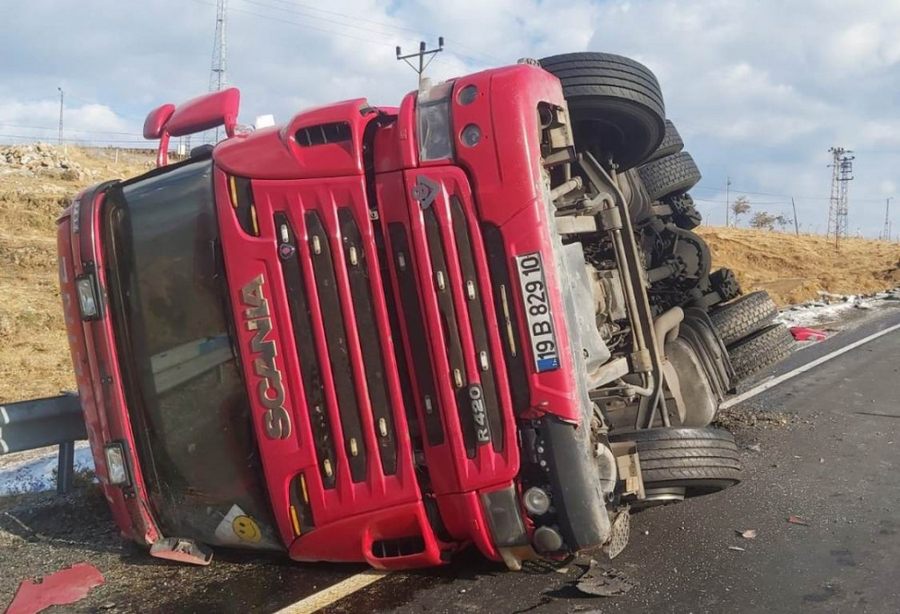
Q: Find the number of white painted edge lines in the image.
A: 1